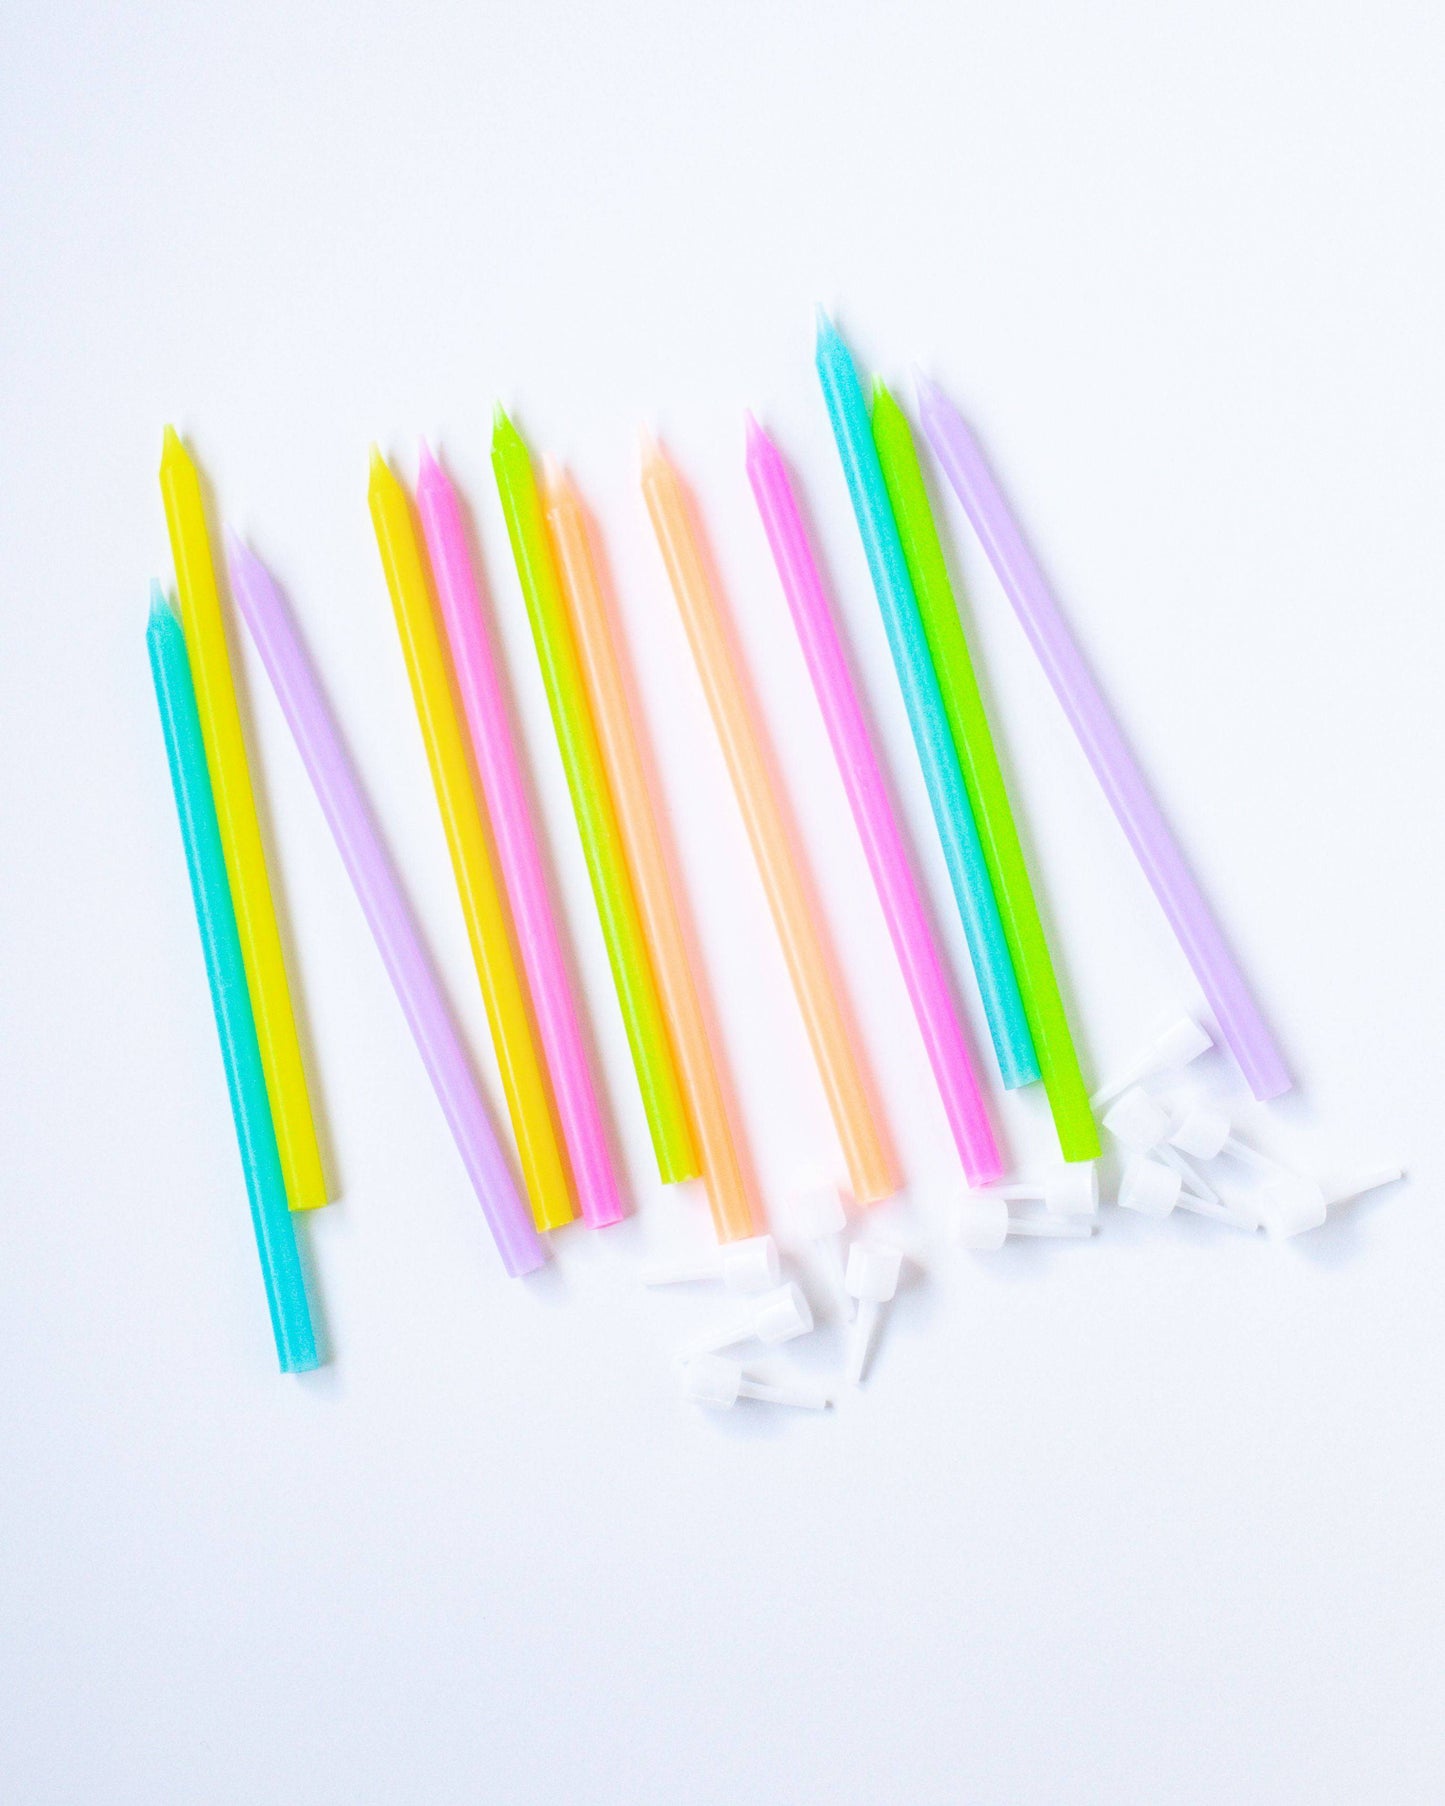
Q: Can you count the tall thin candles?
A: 12